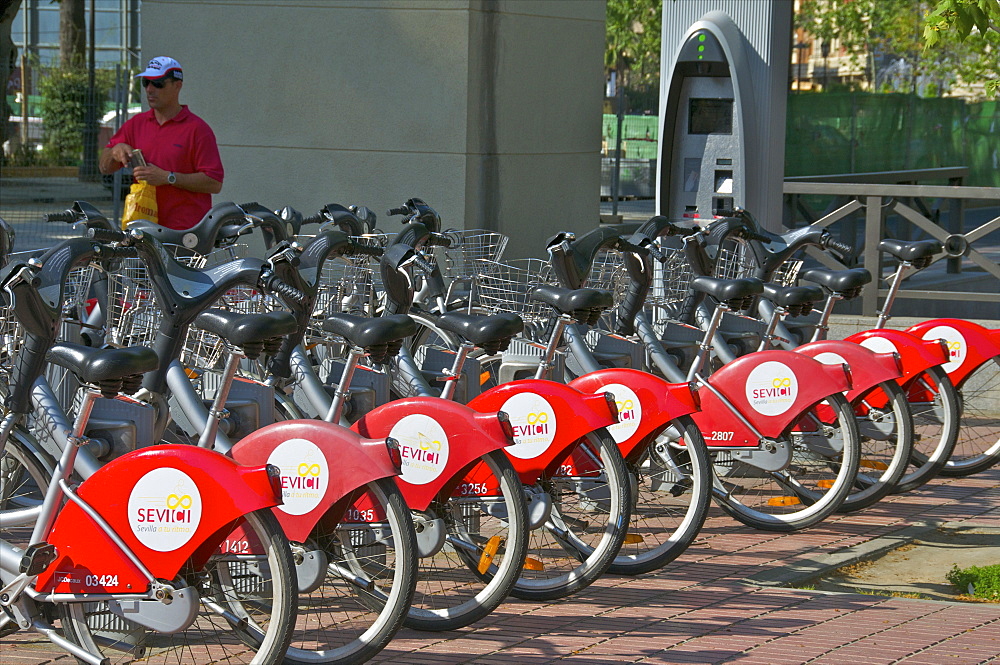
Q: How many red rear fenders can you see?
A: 9